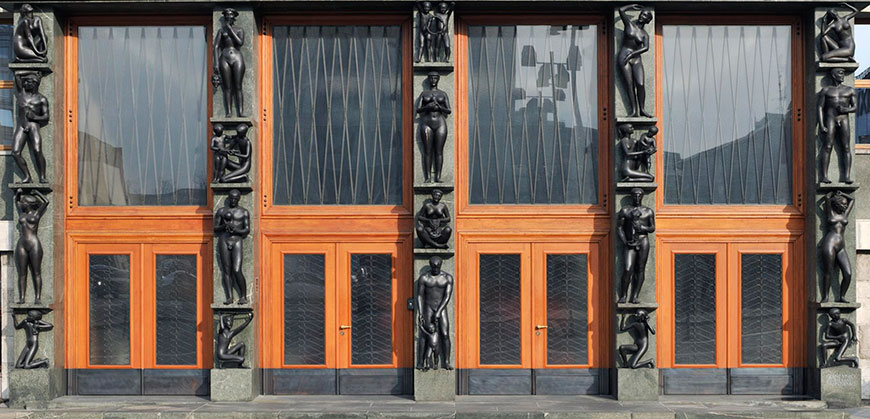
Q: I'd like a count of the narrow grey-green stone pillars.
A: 5